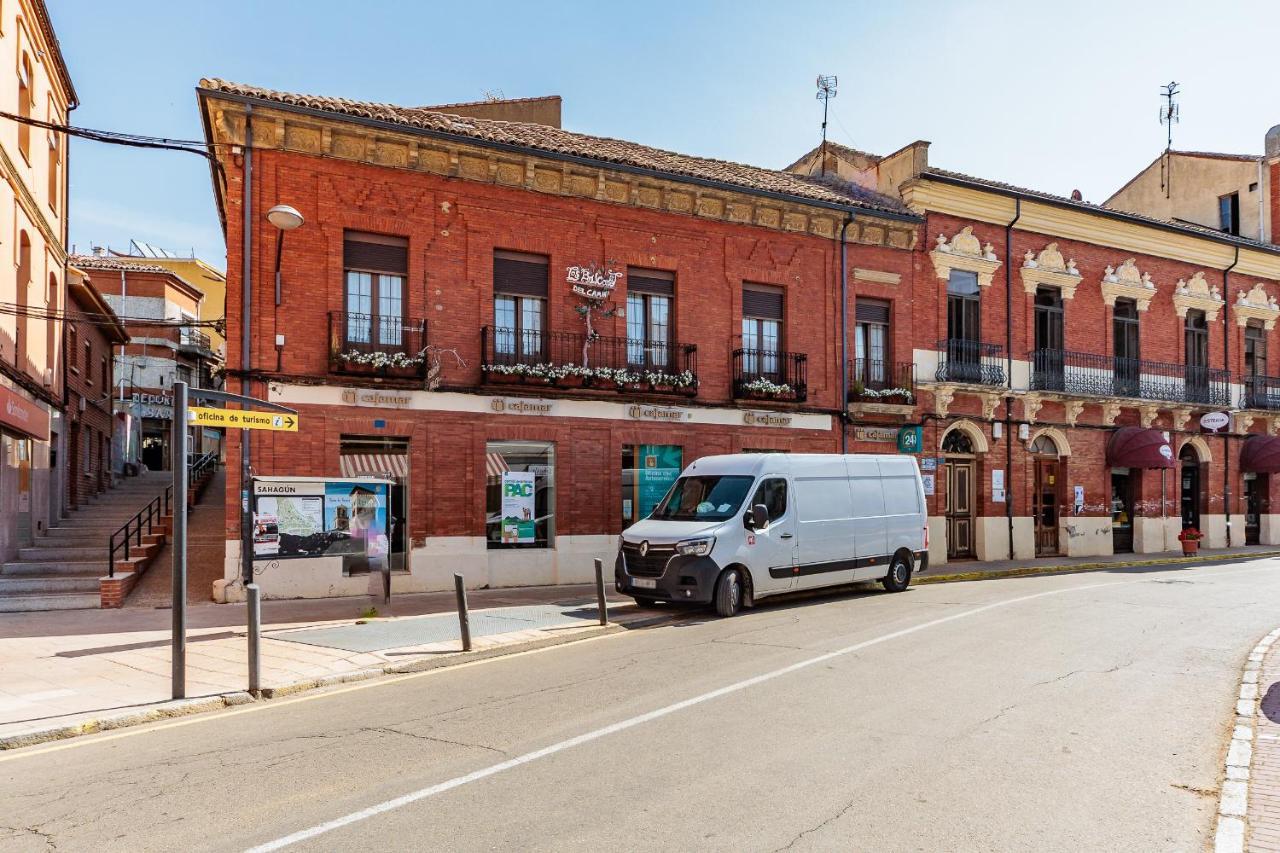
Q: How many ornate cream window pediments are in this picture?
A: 5